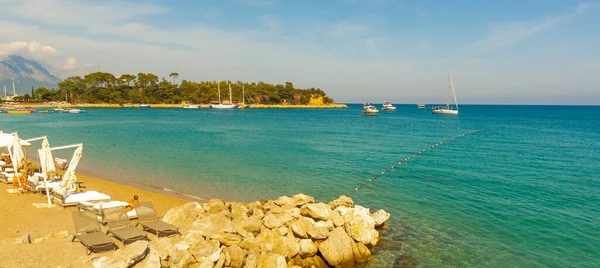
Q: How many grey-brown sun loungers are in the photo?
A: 3